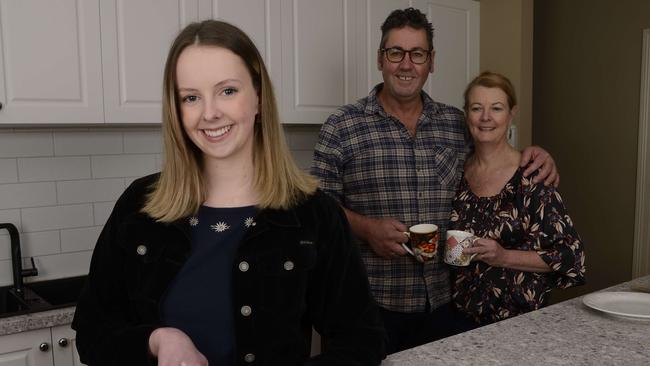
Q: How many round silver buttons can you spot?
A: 5